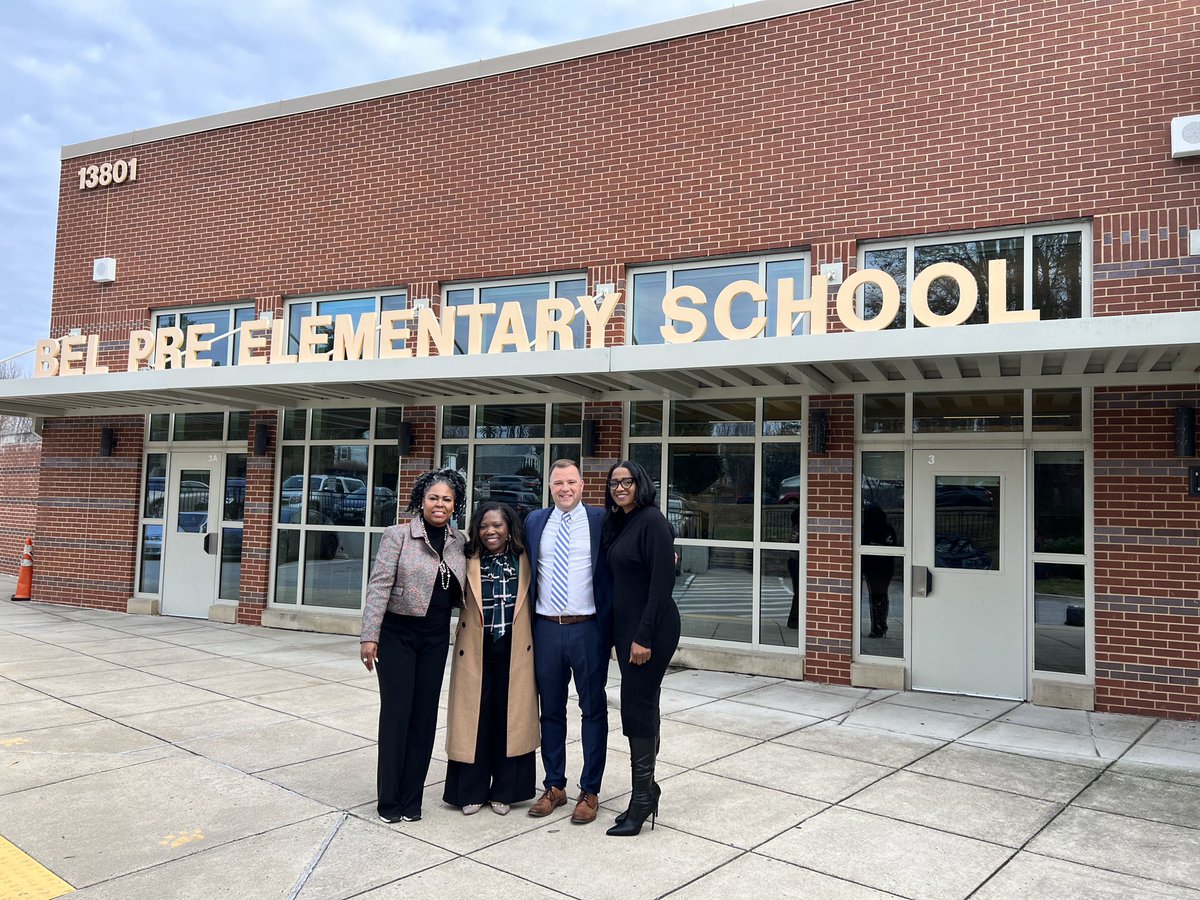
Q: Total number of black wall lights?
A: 6